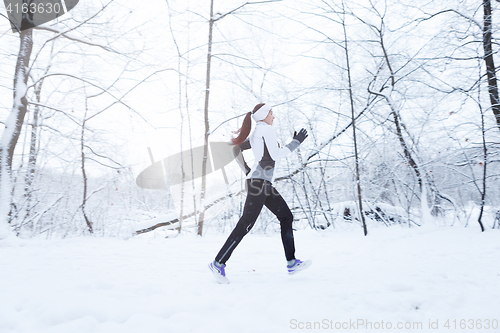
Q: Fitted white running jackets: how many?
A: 1